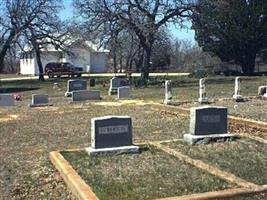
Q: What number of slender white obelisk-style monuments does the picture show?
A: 3